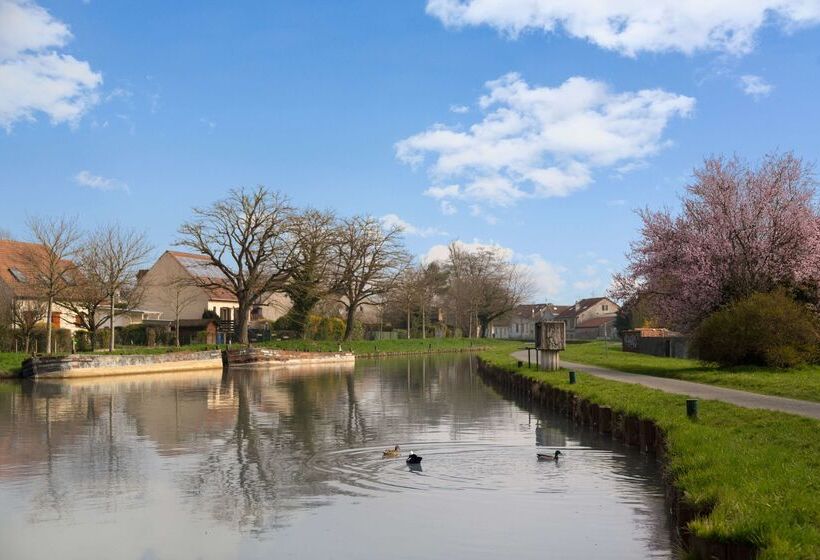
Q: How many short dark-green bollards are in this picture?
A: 3